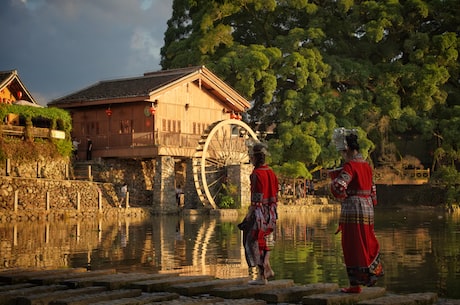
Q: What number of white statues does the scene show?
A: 0